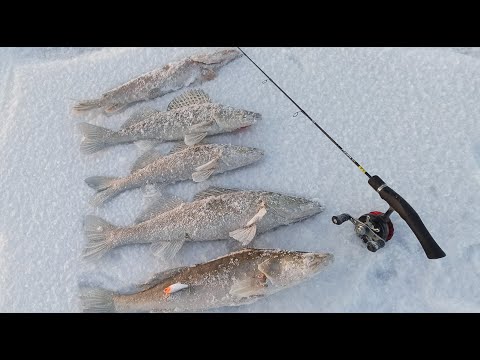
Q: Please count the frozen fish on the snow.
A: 5